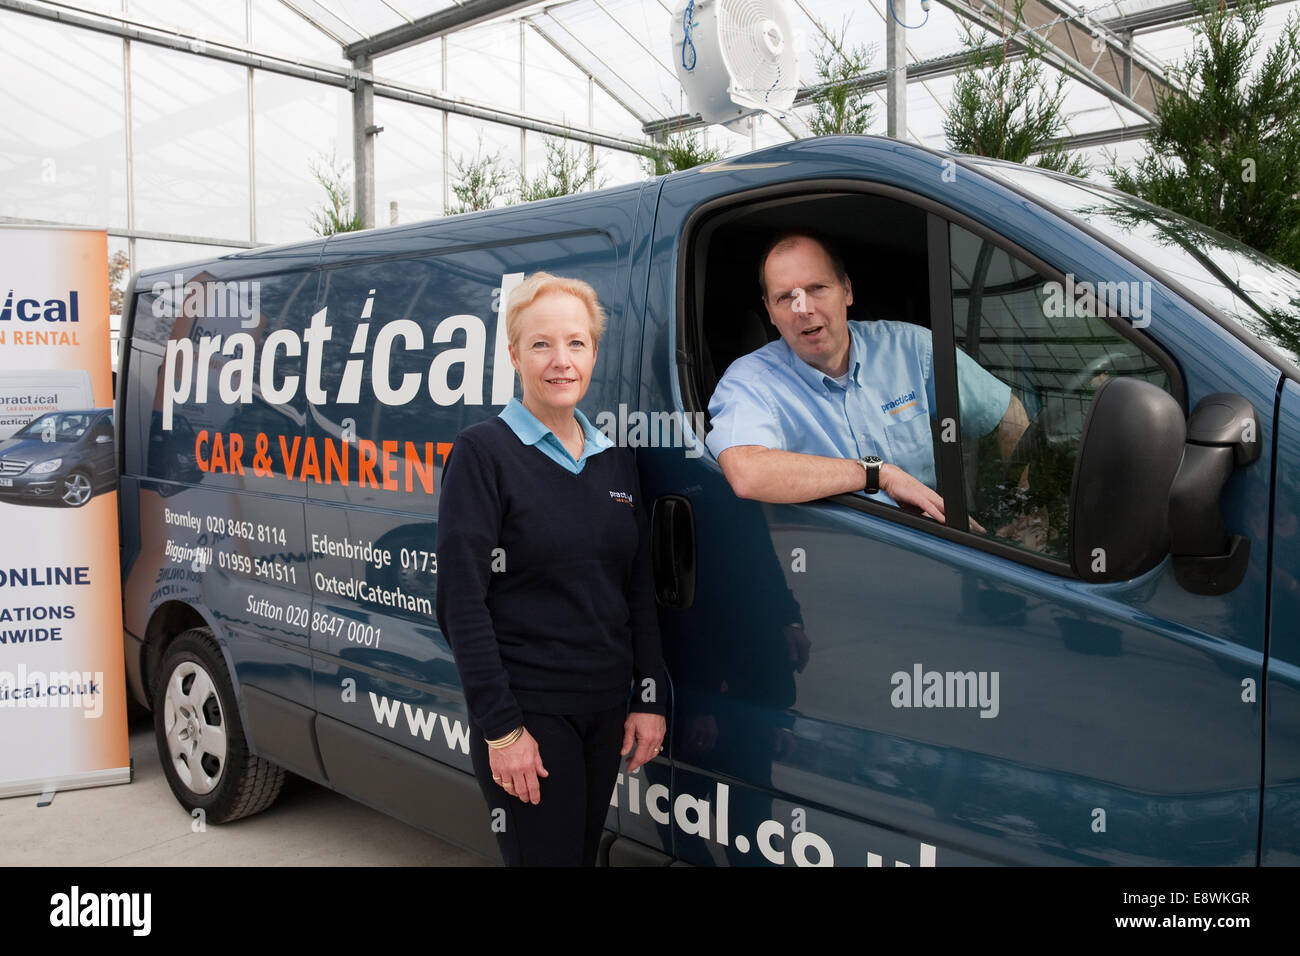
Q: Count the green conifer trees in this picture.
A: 7